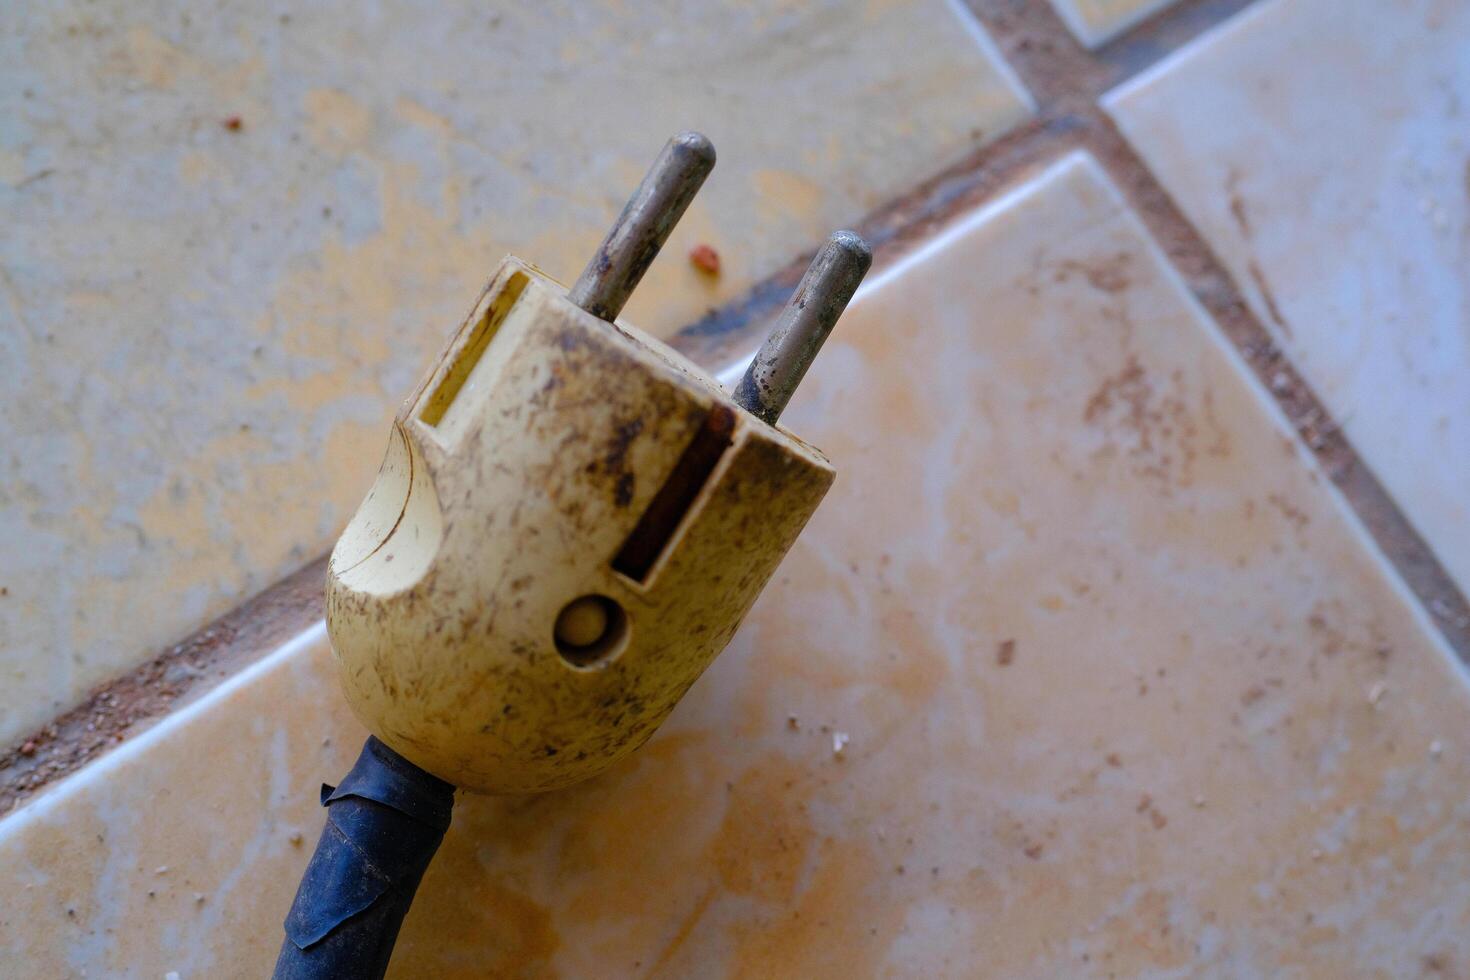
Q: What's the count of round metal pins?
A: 2